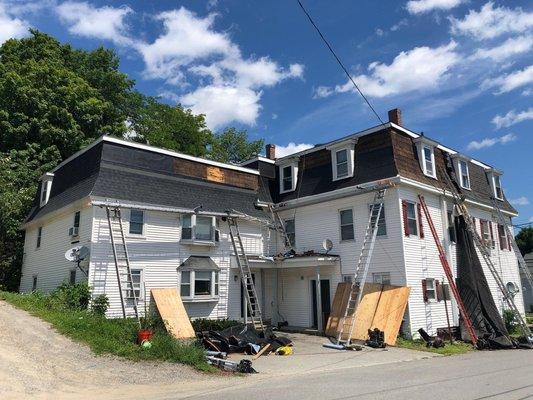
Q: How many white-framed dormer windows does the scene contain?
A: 6